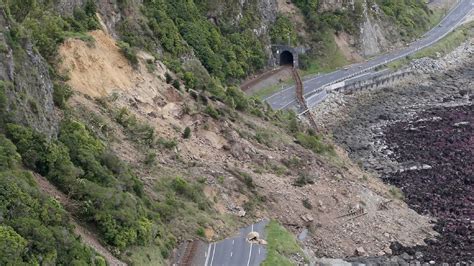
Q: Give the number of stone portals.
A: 1